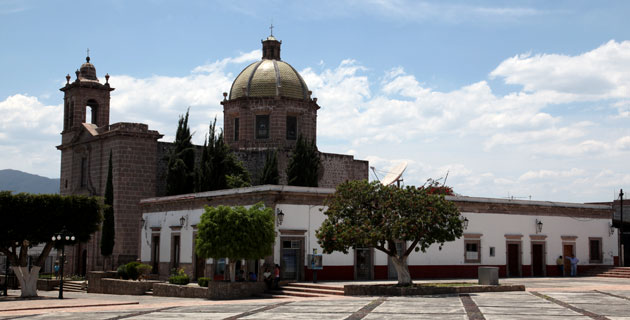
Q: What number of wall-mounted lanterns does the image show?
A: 6